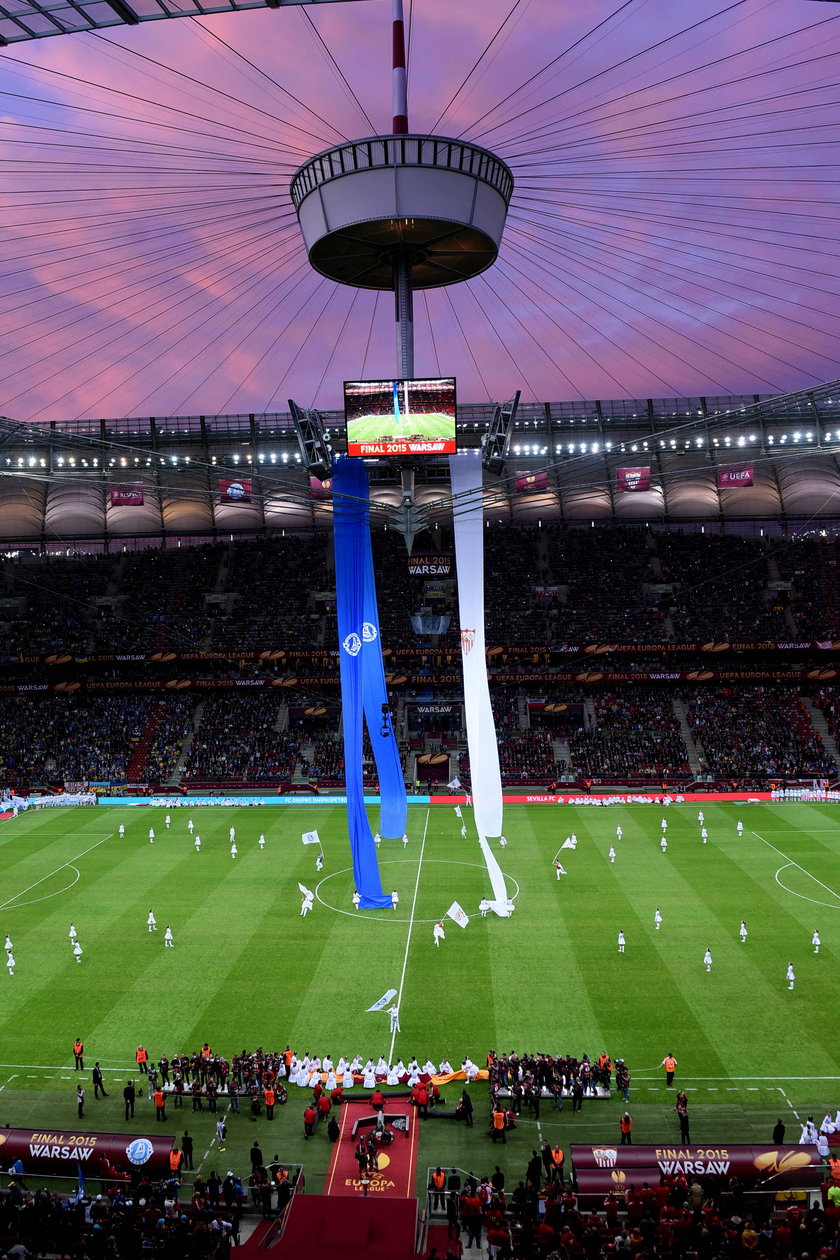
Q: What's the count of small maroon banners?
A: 6